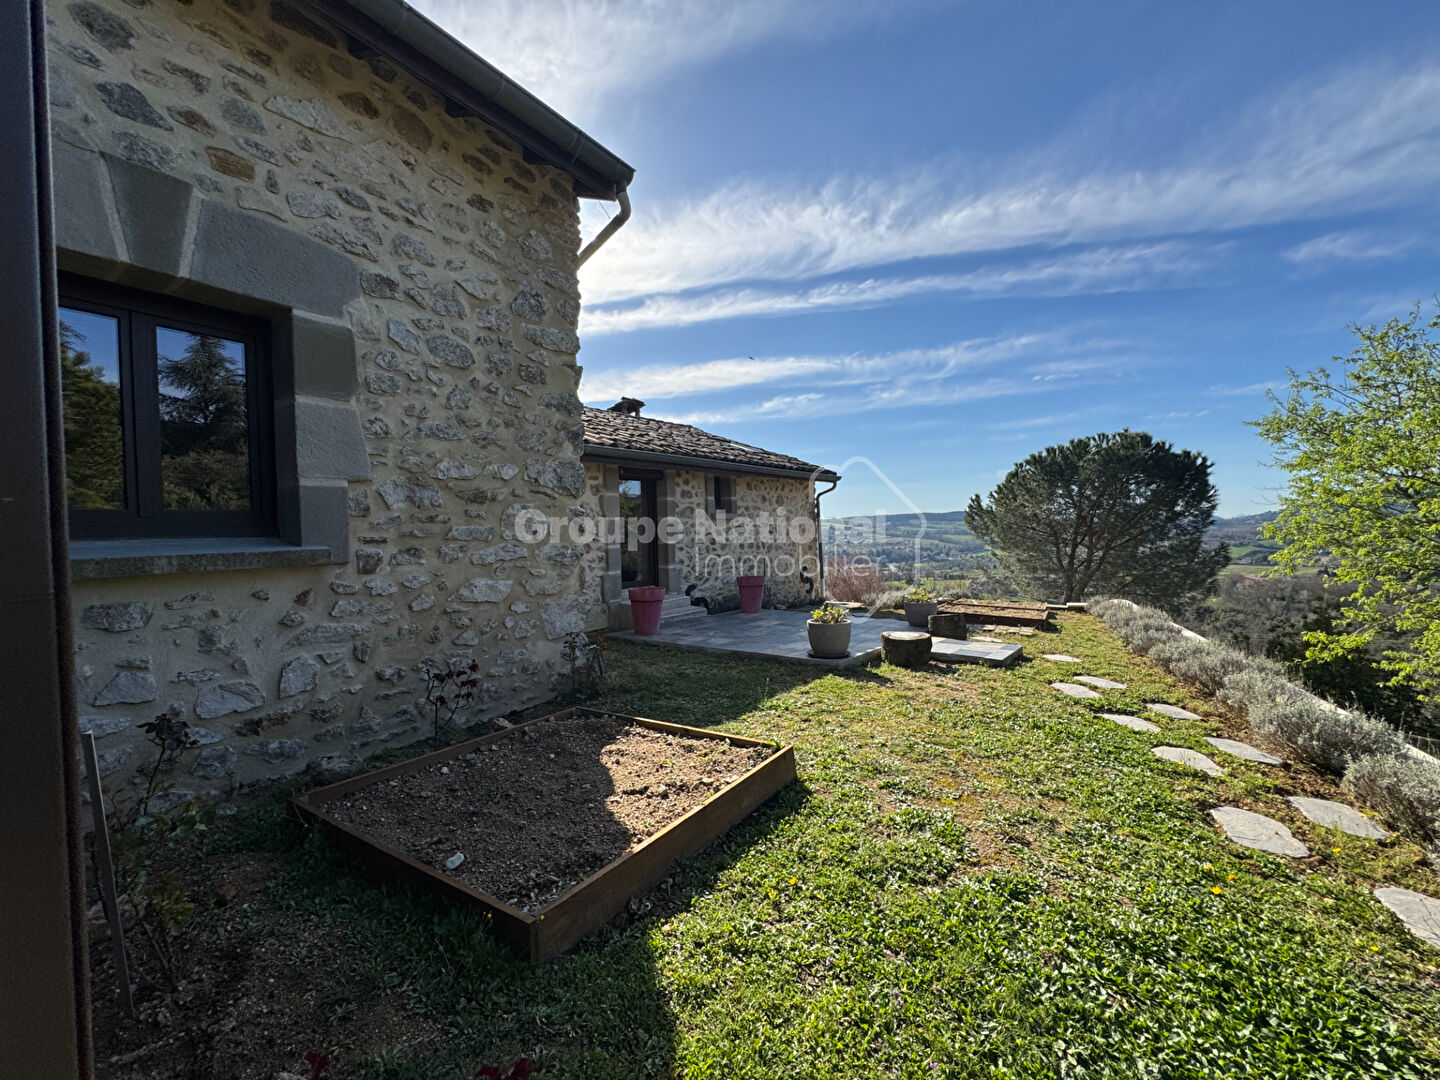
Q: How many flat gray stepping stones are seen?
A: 10